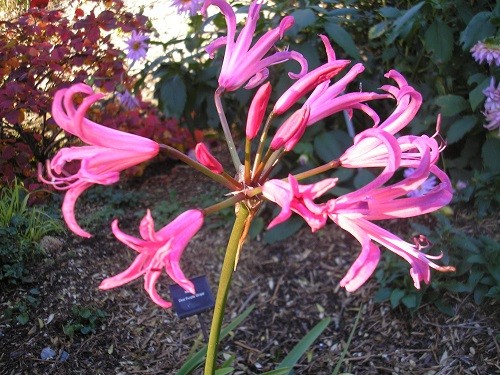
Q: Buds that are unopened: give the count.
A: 5